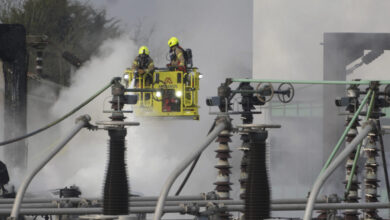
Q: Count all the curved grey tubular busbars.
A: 3